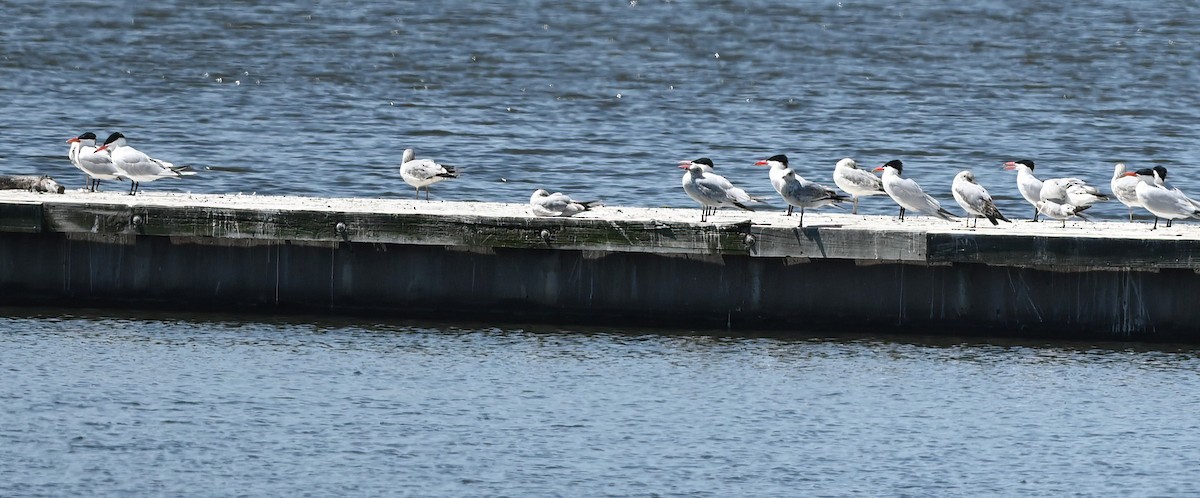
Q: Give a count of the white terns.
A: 8